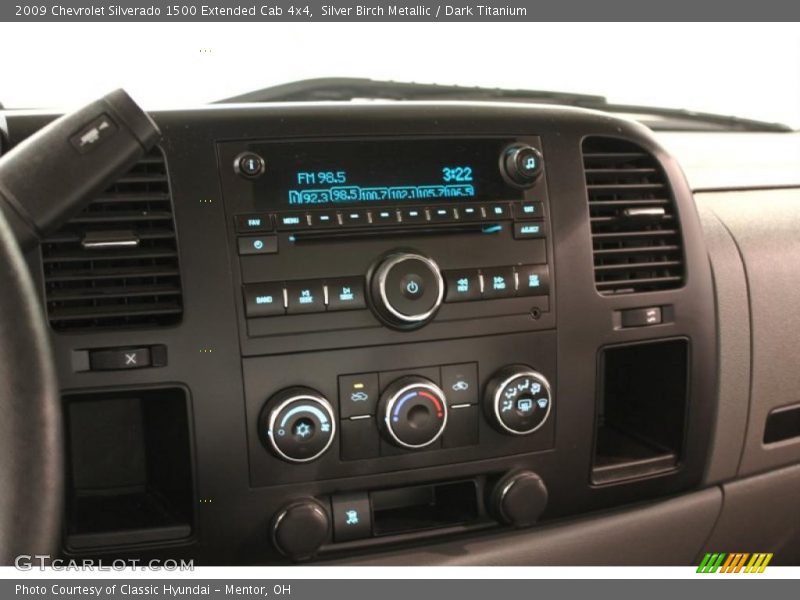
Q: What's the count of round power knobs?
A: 1